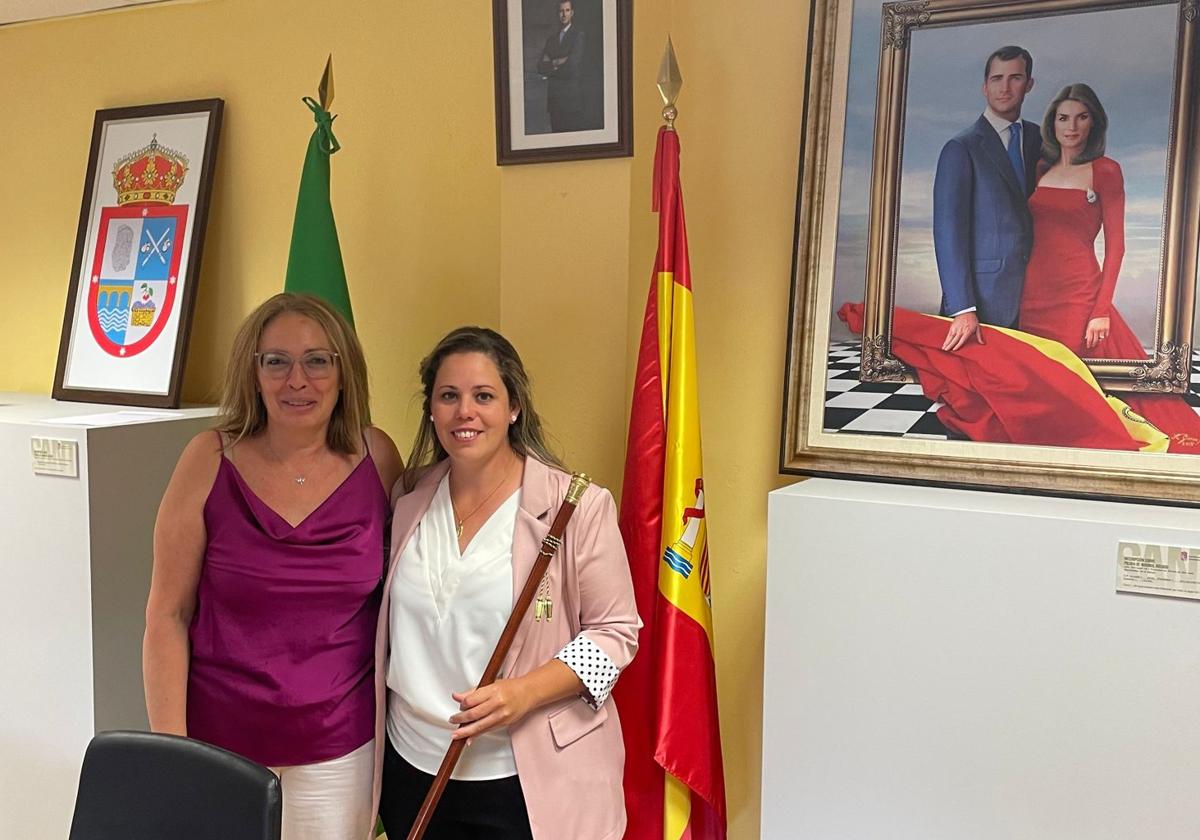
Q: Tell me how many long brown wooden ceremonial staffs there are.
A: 1